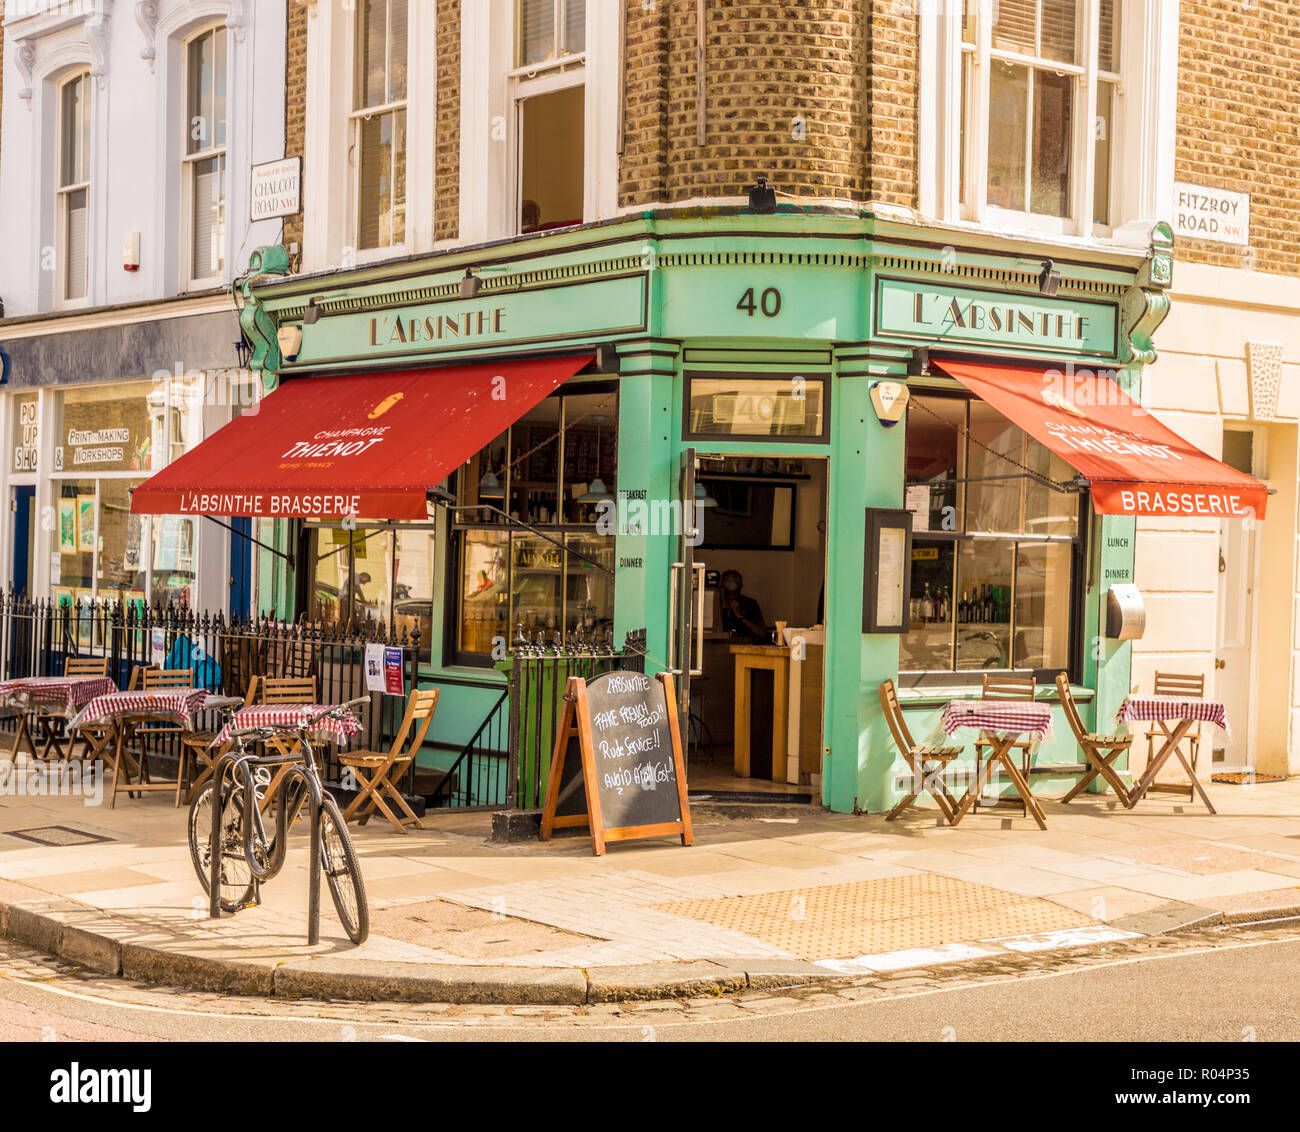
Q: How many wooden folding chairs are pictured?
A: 10